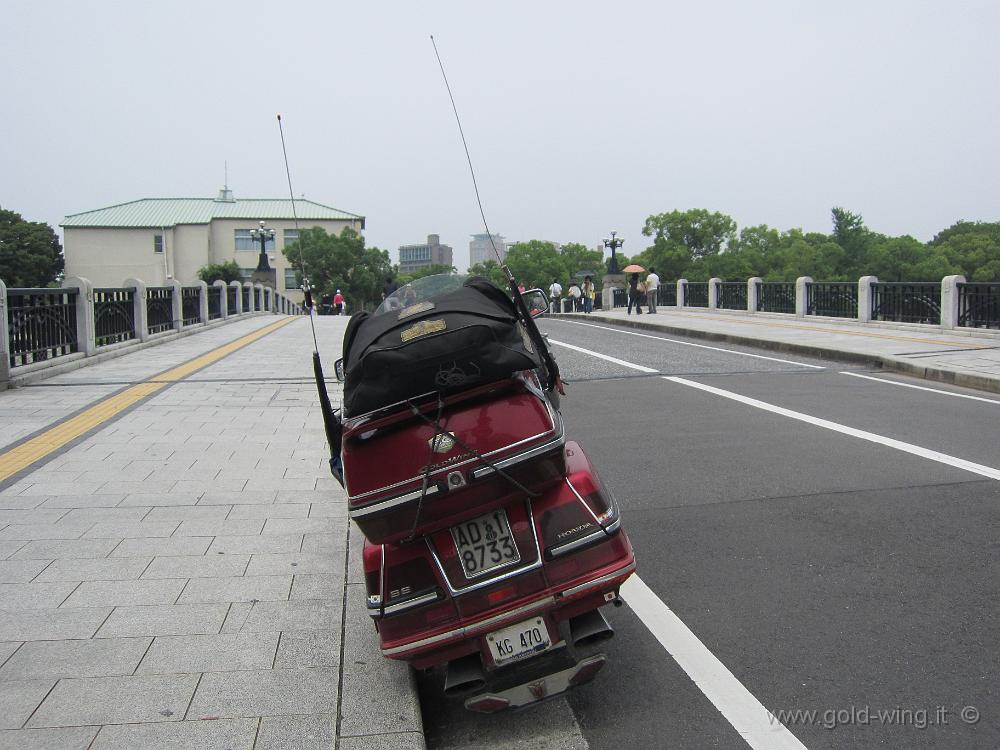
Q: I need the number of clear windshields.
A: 1